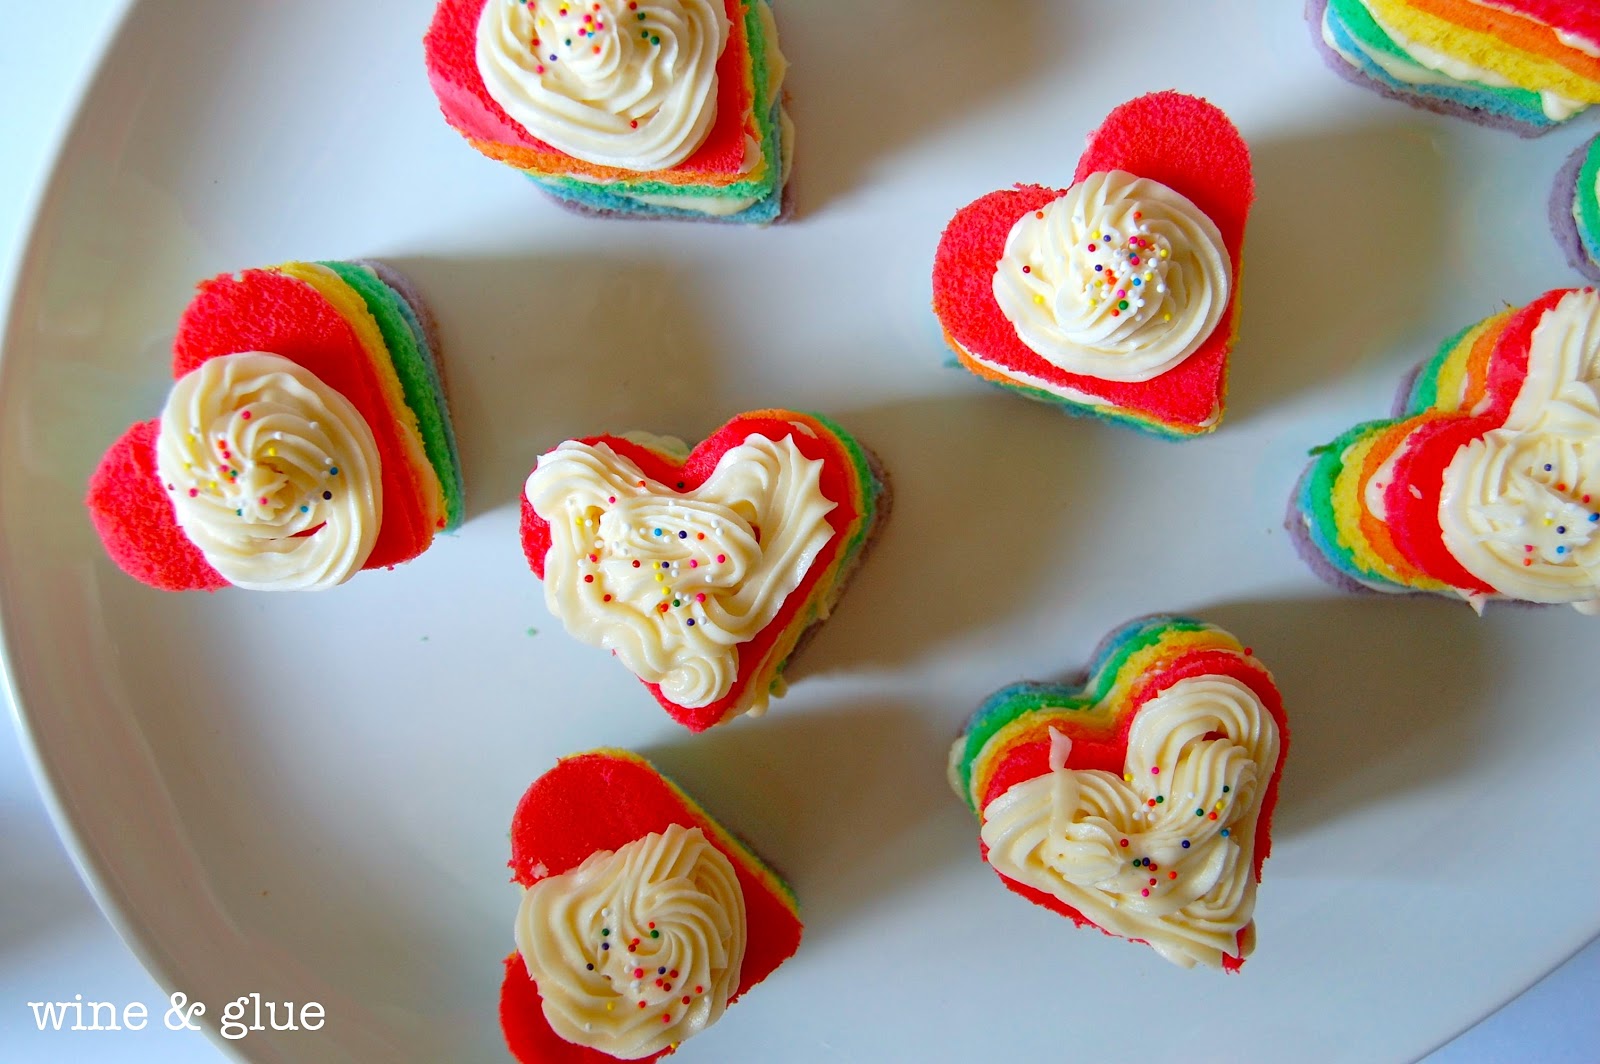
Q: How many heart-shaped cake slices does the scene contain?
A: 9